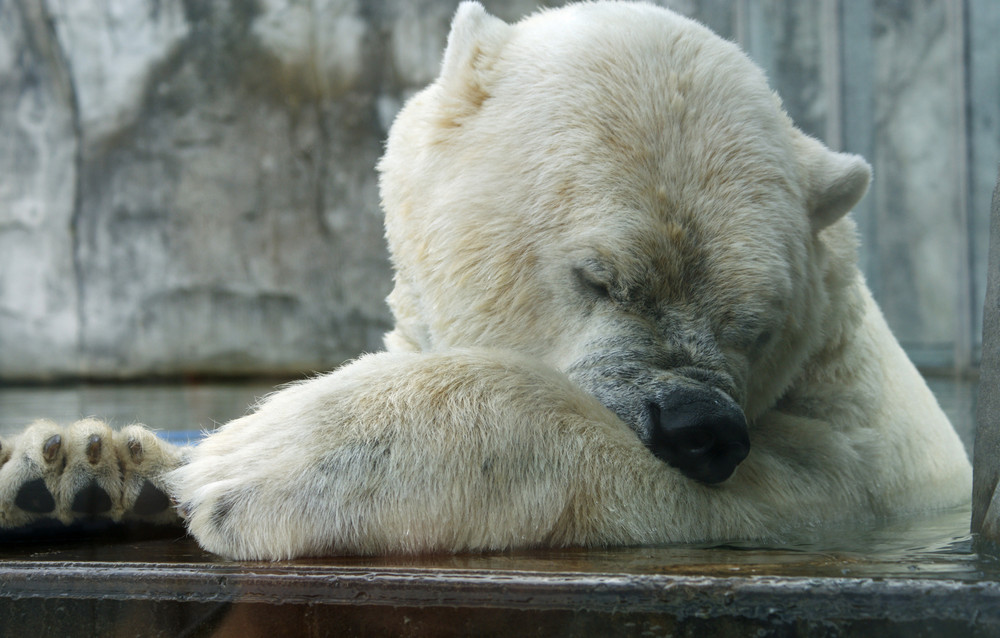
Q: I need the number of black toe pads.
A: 3